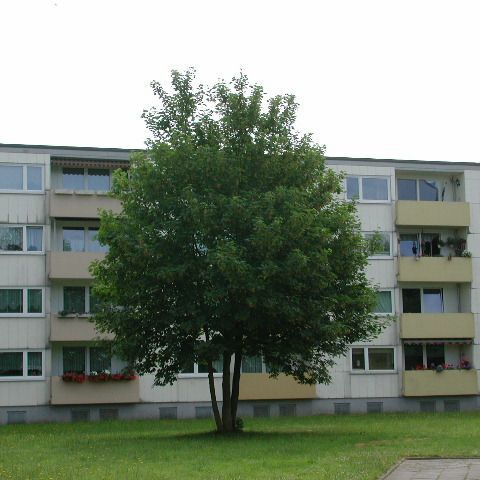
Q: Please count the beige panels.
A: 9